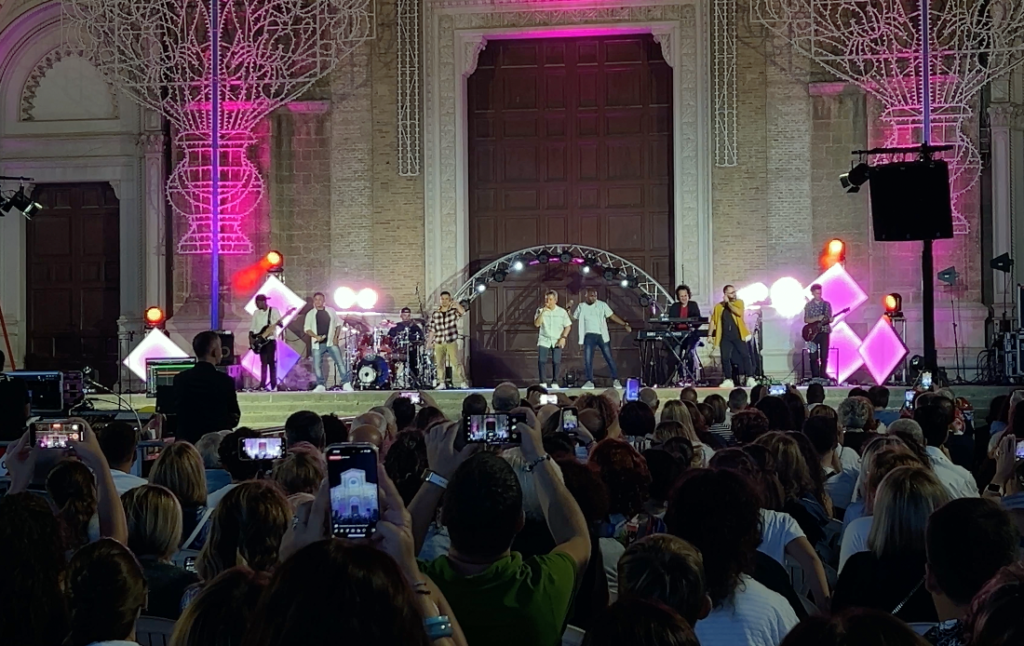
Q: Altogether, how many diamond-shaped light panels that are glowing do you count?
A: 6